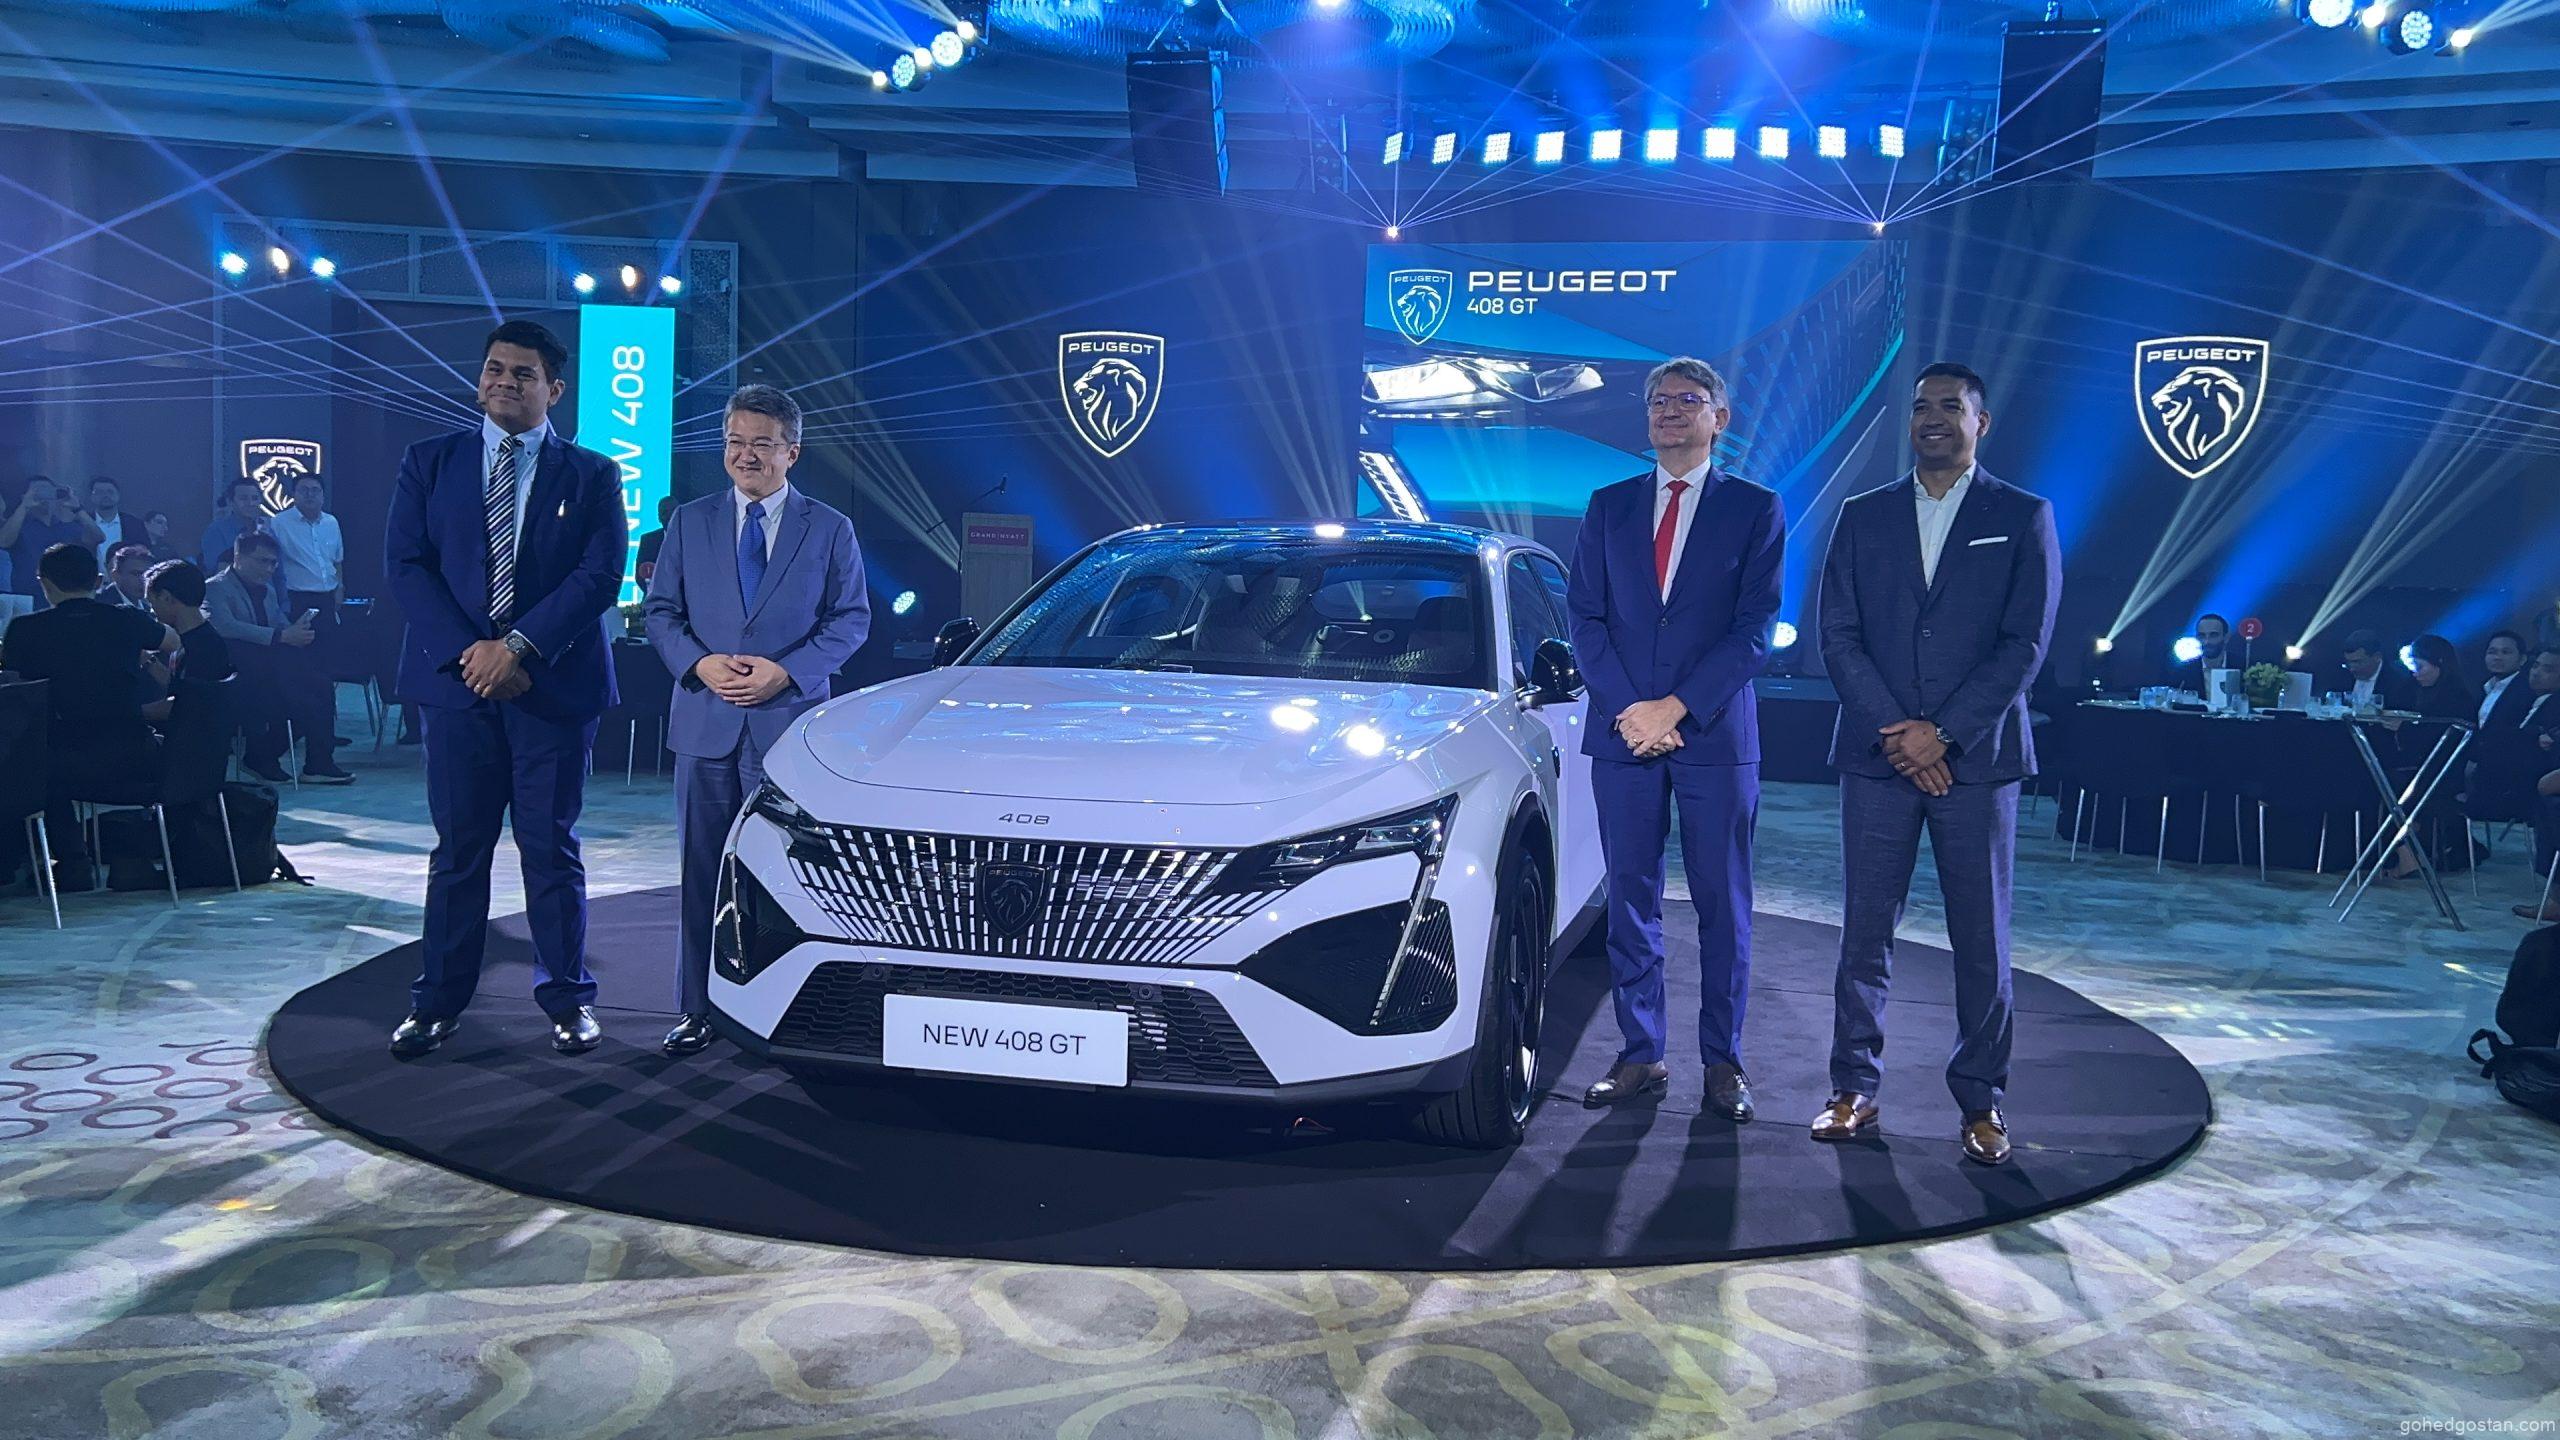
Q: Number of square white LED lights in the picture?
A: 10